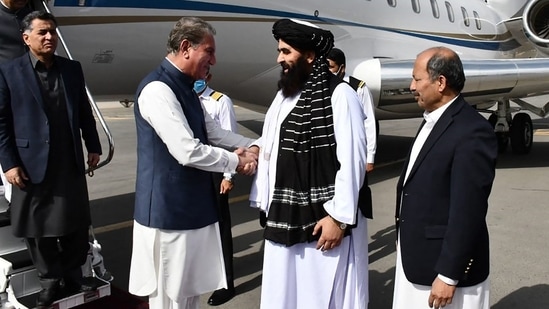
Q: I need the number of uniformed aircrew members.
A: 2